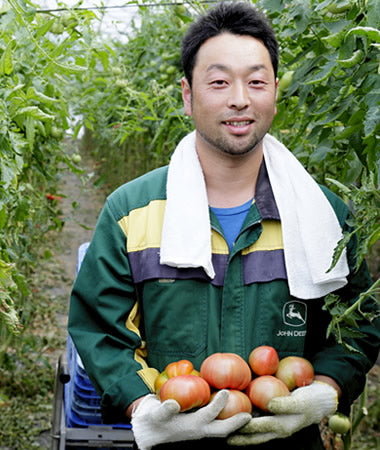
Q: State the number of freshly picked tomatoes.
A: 7